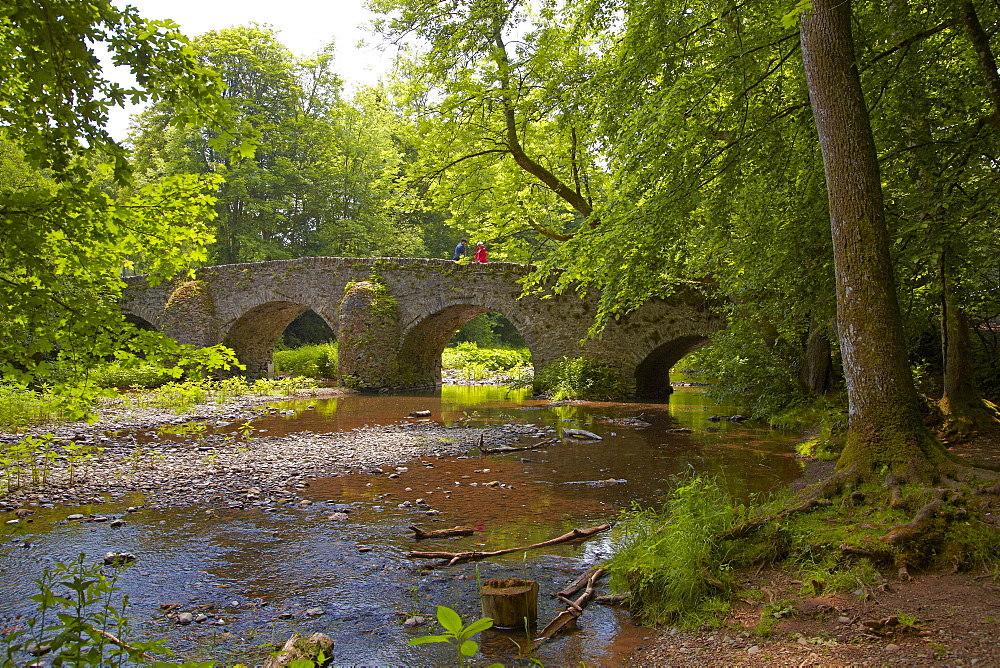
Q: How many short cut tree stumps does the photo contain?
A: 1